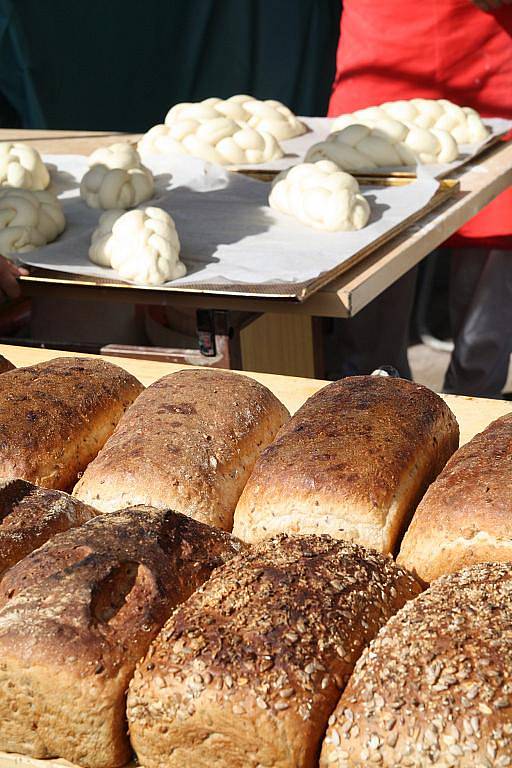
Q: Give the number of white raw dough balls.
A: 9